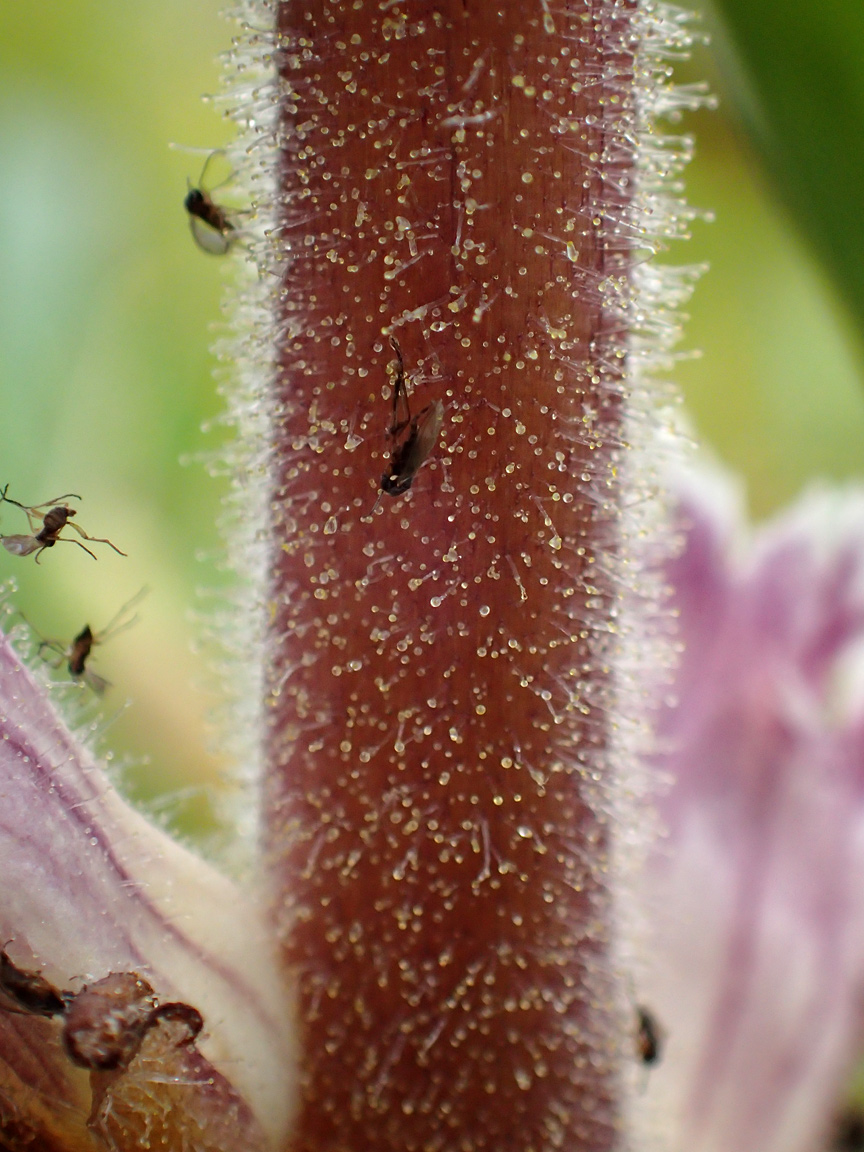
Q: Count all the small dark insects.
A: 5